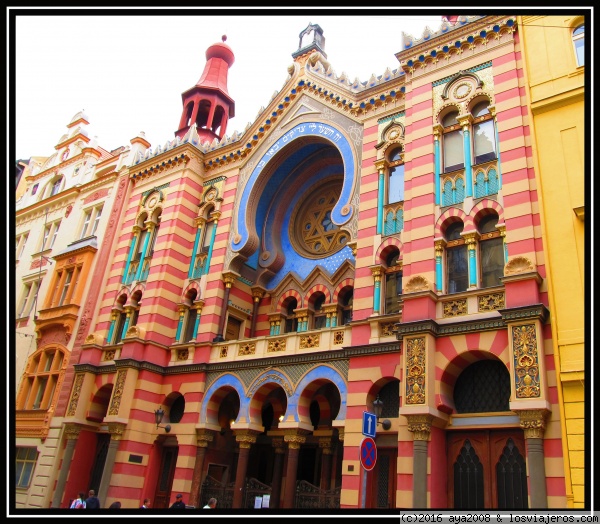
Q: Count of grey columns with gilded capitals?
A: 4